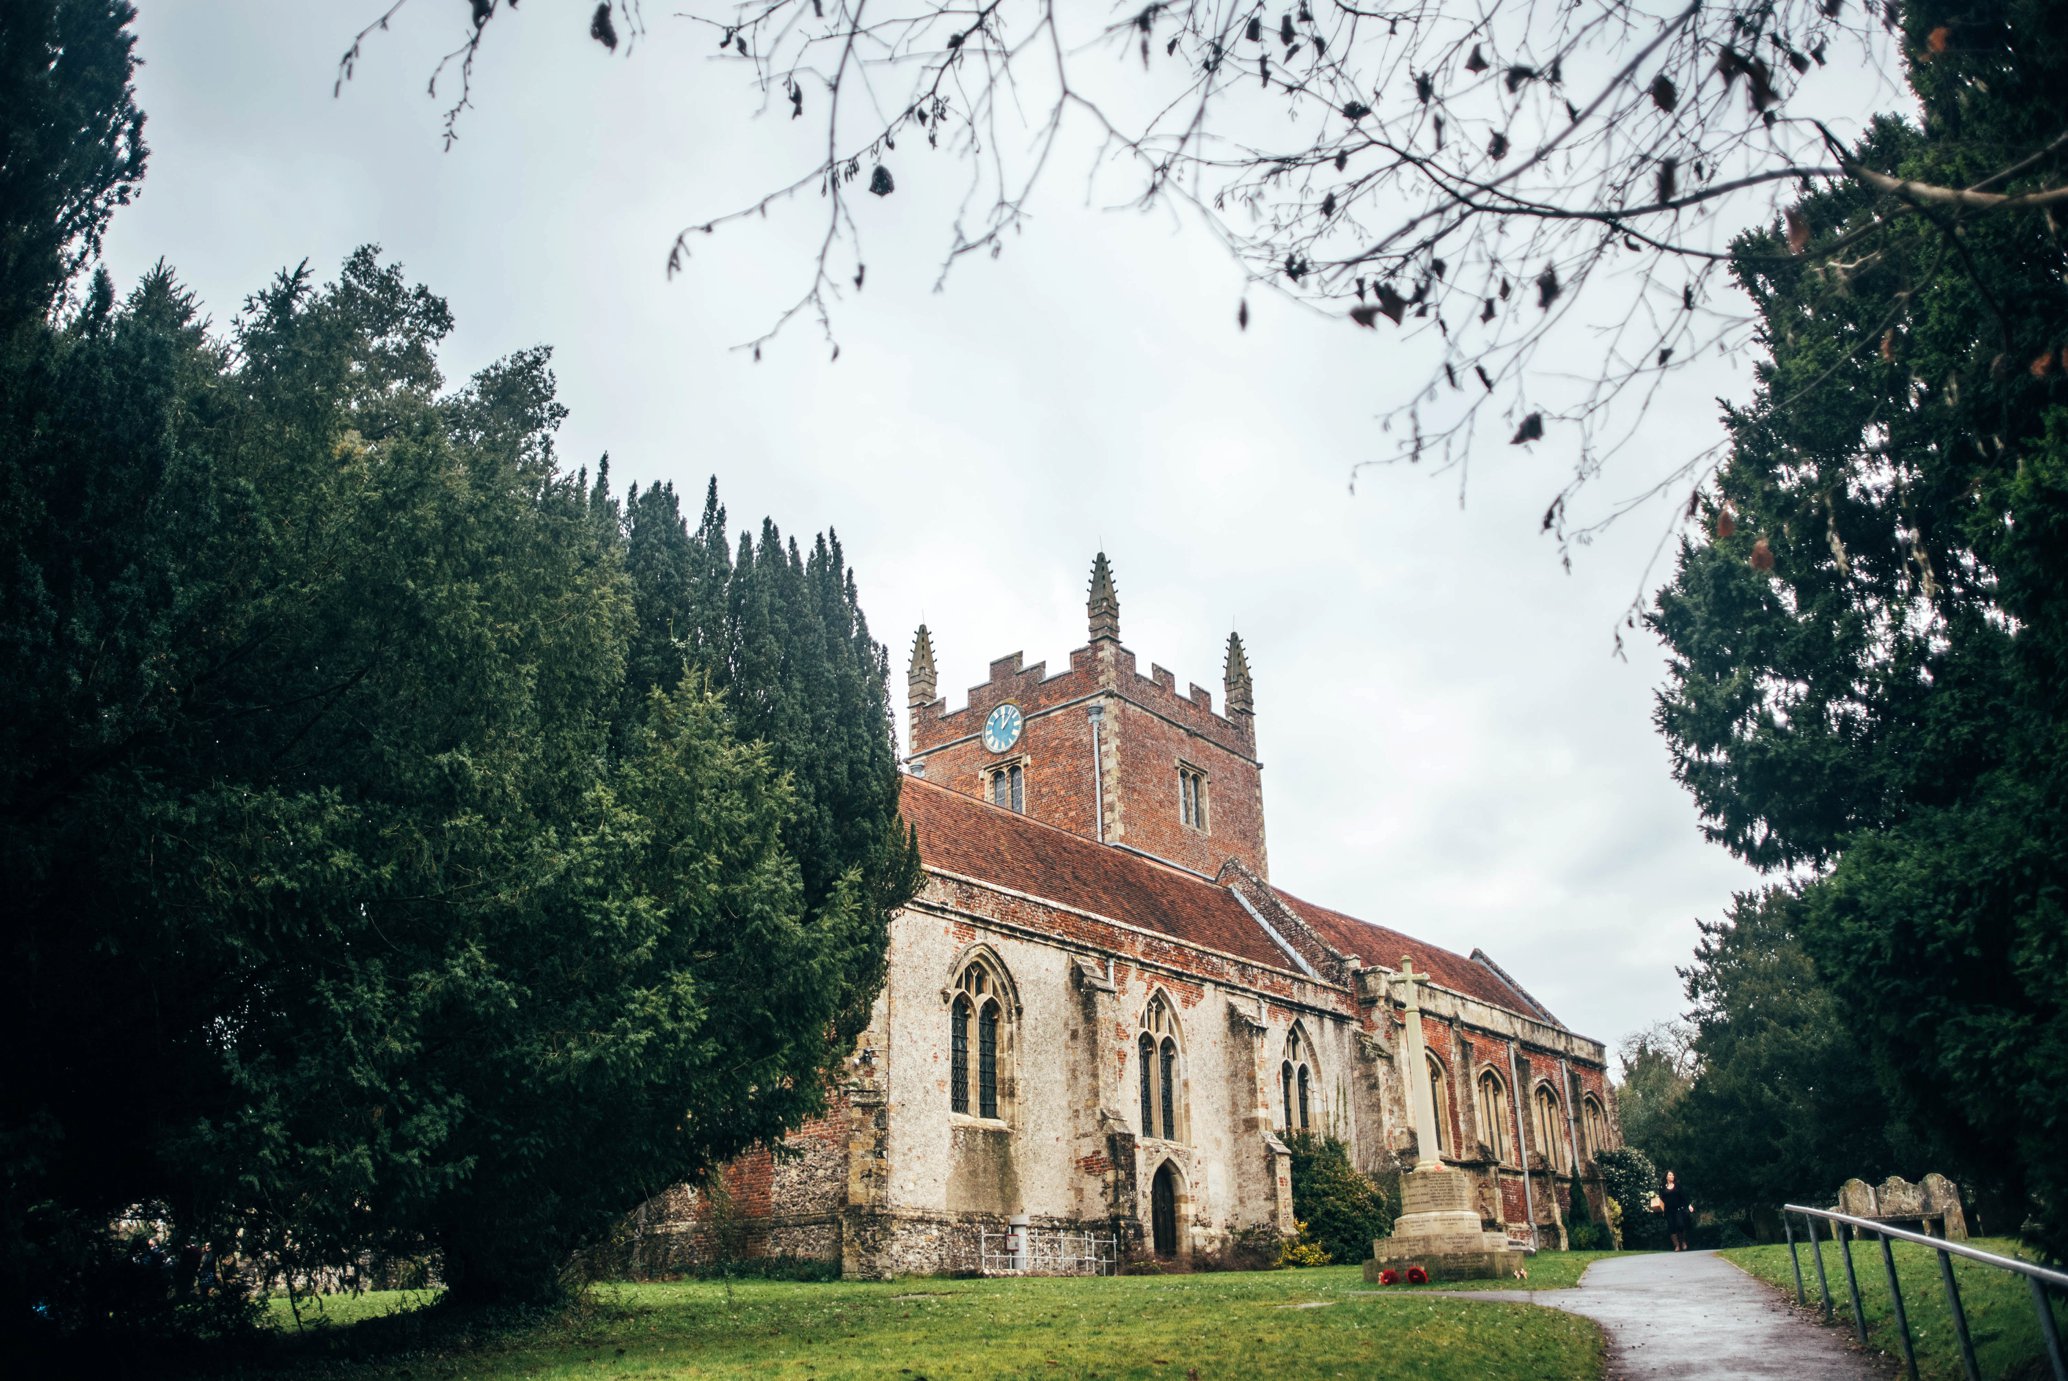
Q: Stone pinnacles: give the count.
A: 3